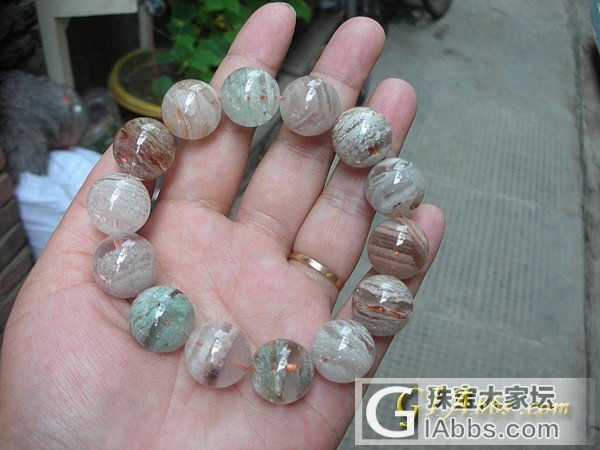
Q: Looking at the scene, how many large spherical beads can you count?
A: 14